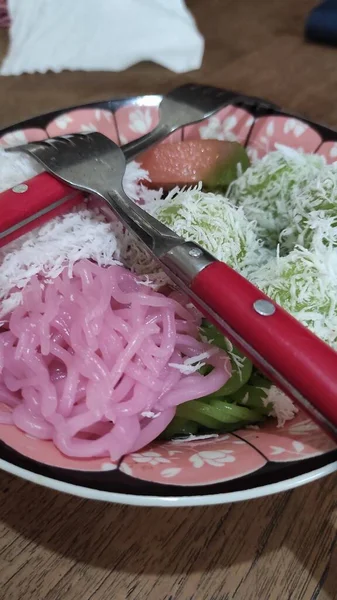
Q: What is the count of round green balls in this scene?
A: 4